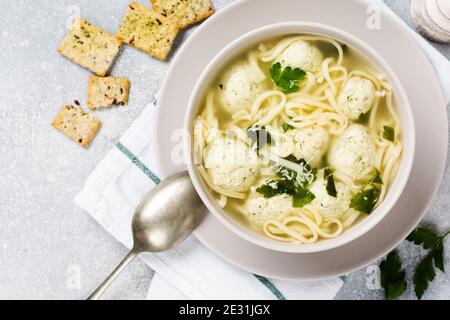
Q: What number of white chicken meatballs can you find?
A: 8